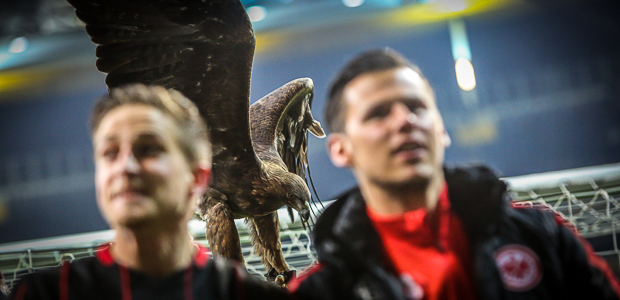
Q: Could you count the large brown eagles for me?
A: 1